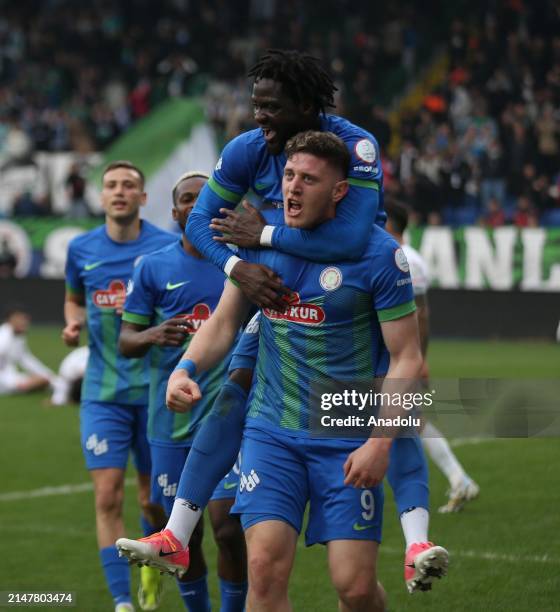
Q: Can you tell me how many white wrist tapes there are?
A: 2